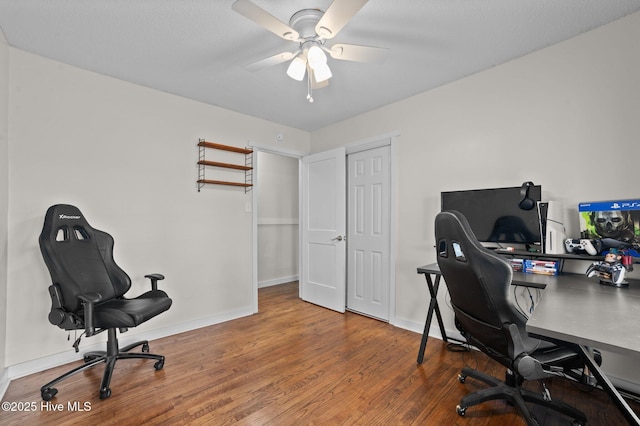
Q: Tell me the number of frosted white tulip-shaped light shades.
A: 3